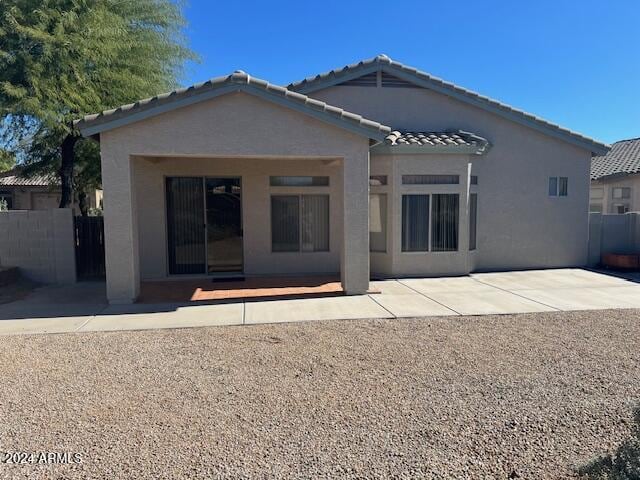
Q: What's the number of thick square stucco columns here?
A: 2